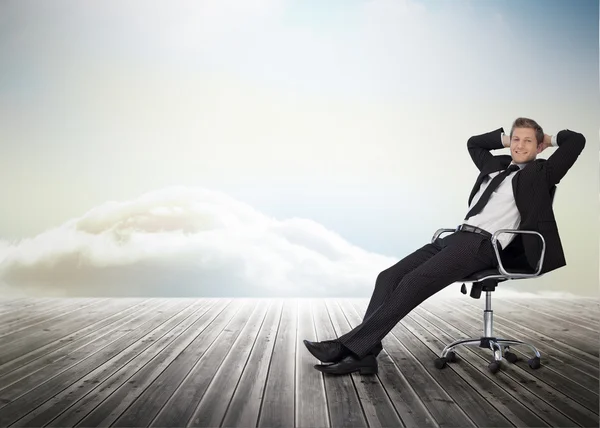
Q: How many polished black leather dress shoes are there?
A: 2